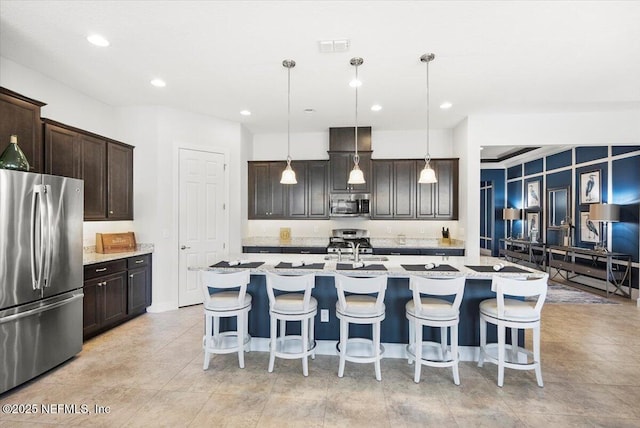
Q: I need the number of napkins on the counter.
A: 5